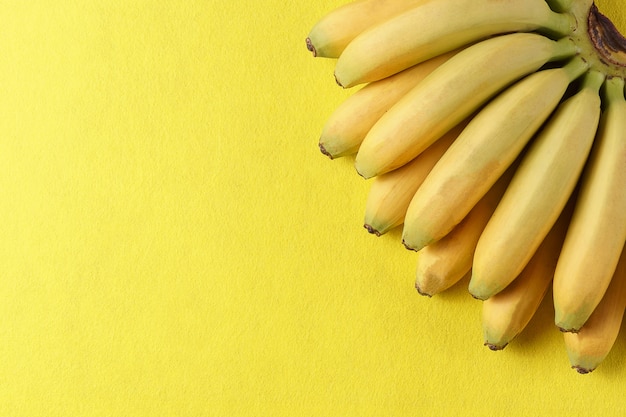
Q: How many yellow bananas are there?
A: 11